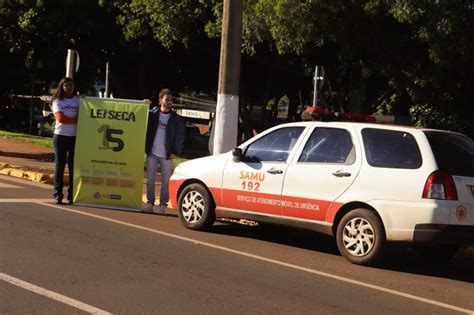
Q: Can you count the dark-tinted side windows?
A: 3